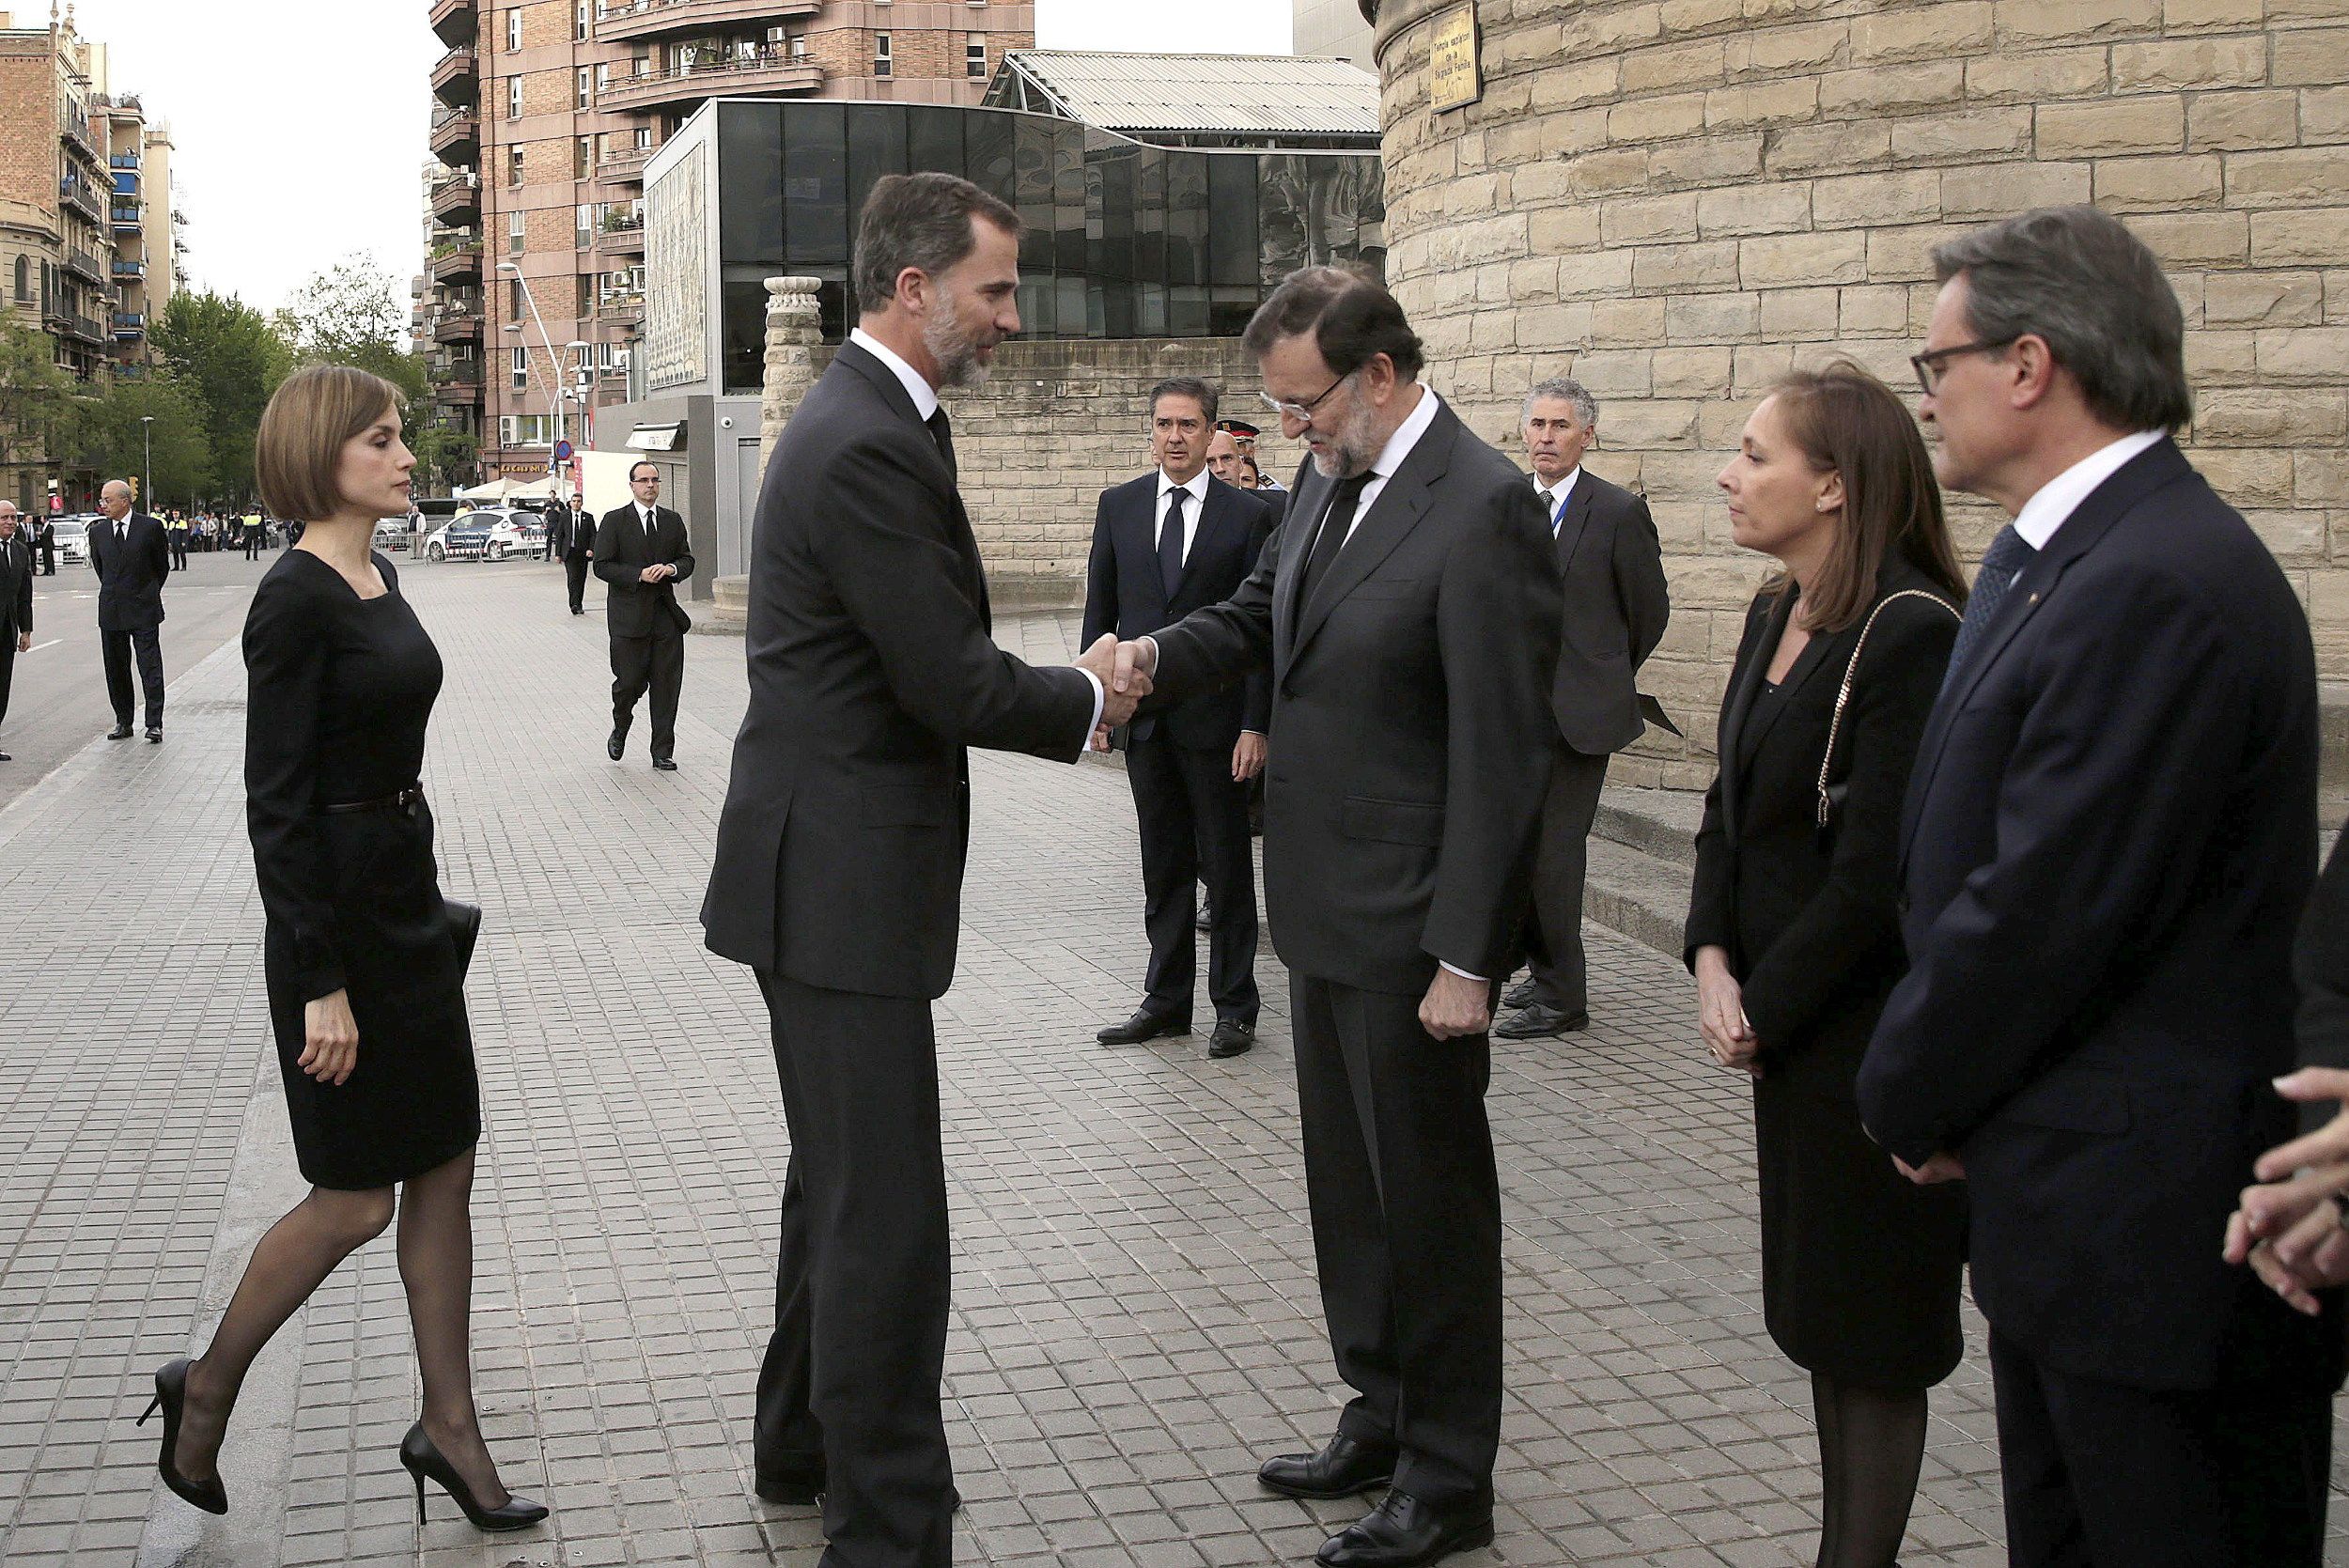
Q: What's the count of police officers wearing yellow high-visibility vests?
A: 3